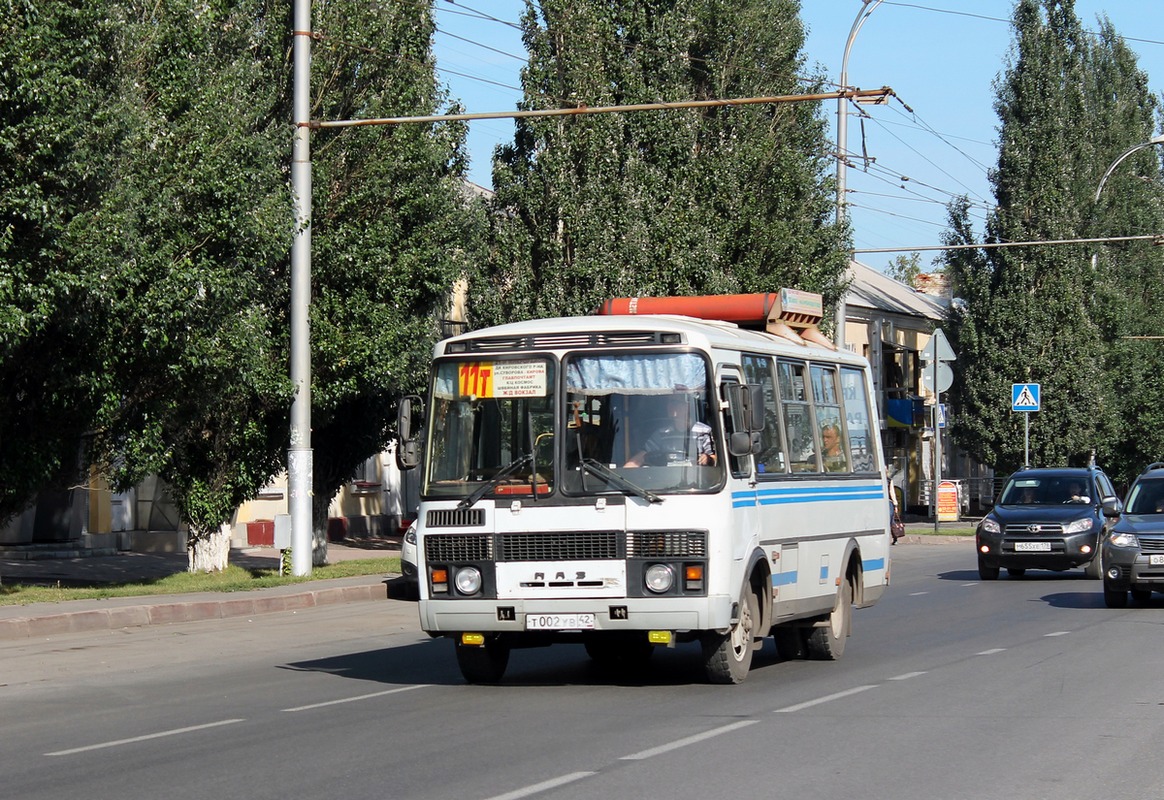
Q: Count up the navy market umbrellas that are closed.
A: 0